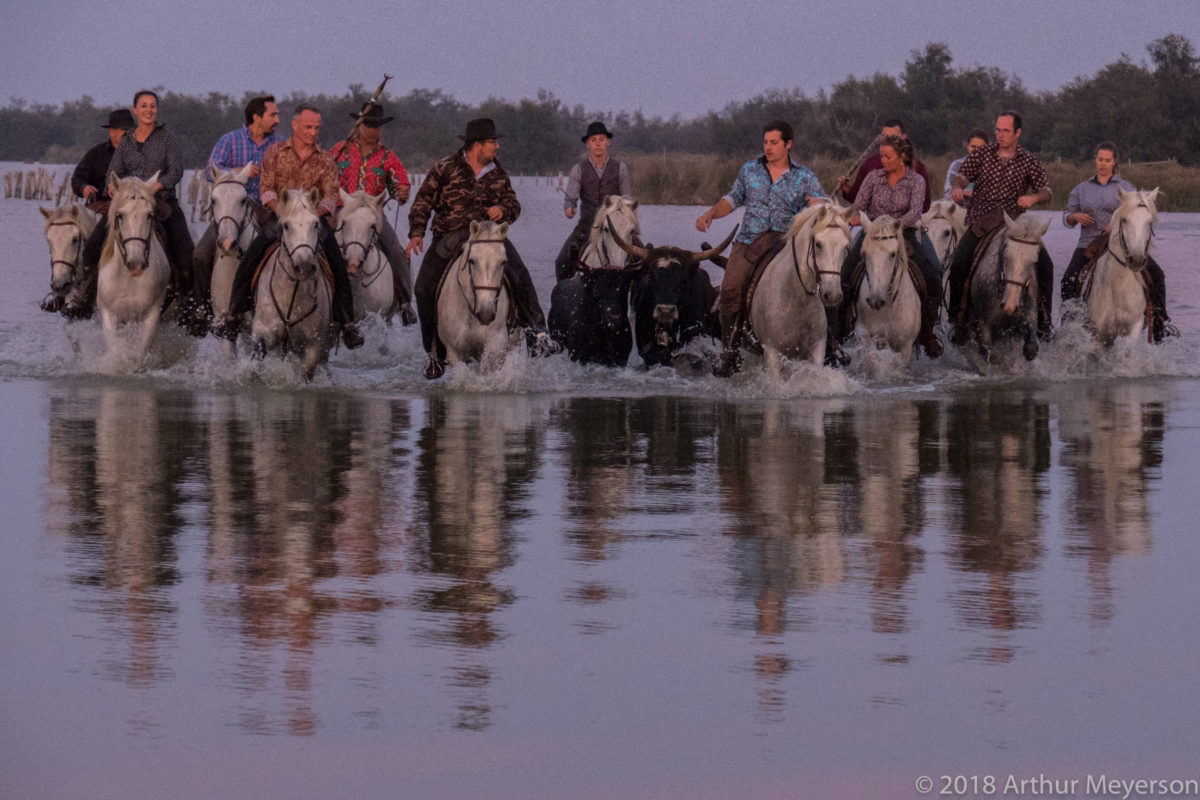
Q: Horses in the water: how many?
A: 12